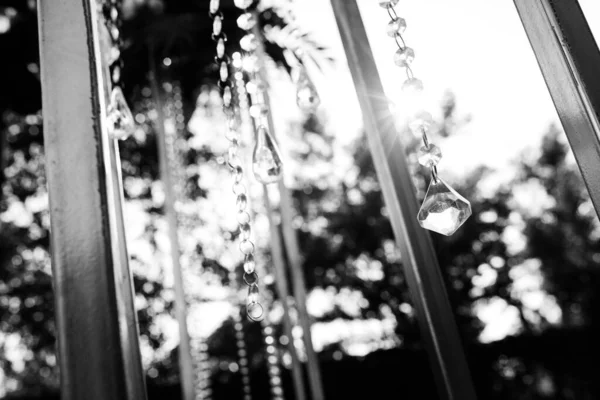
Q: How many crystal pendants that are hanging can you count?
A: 4